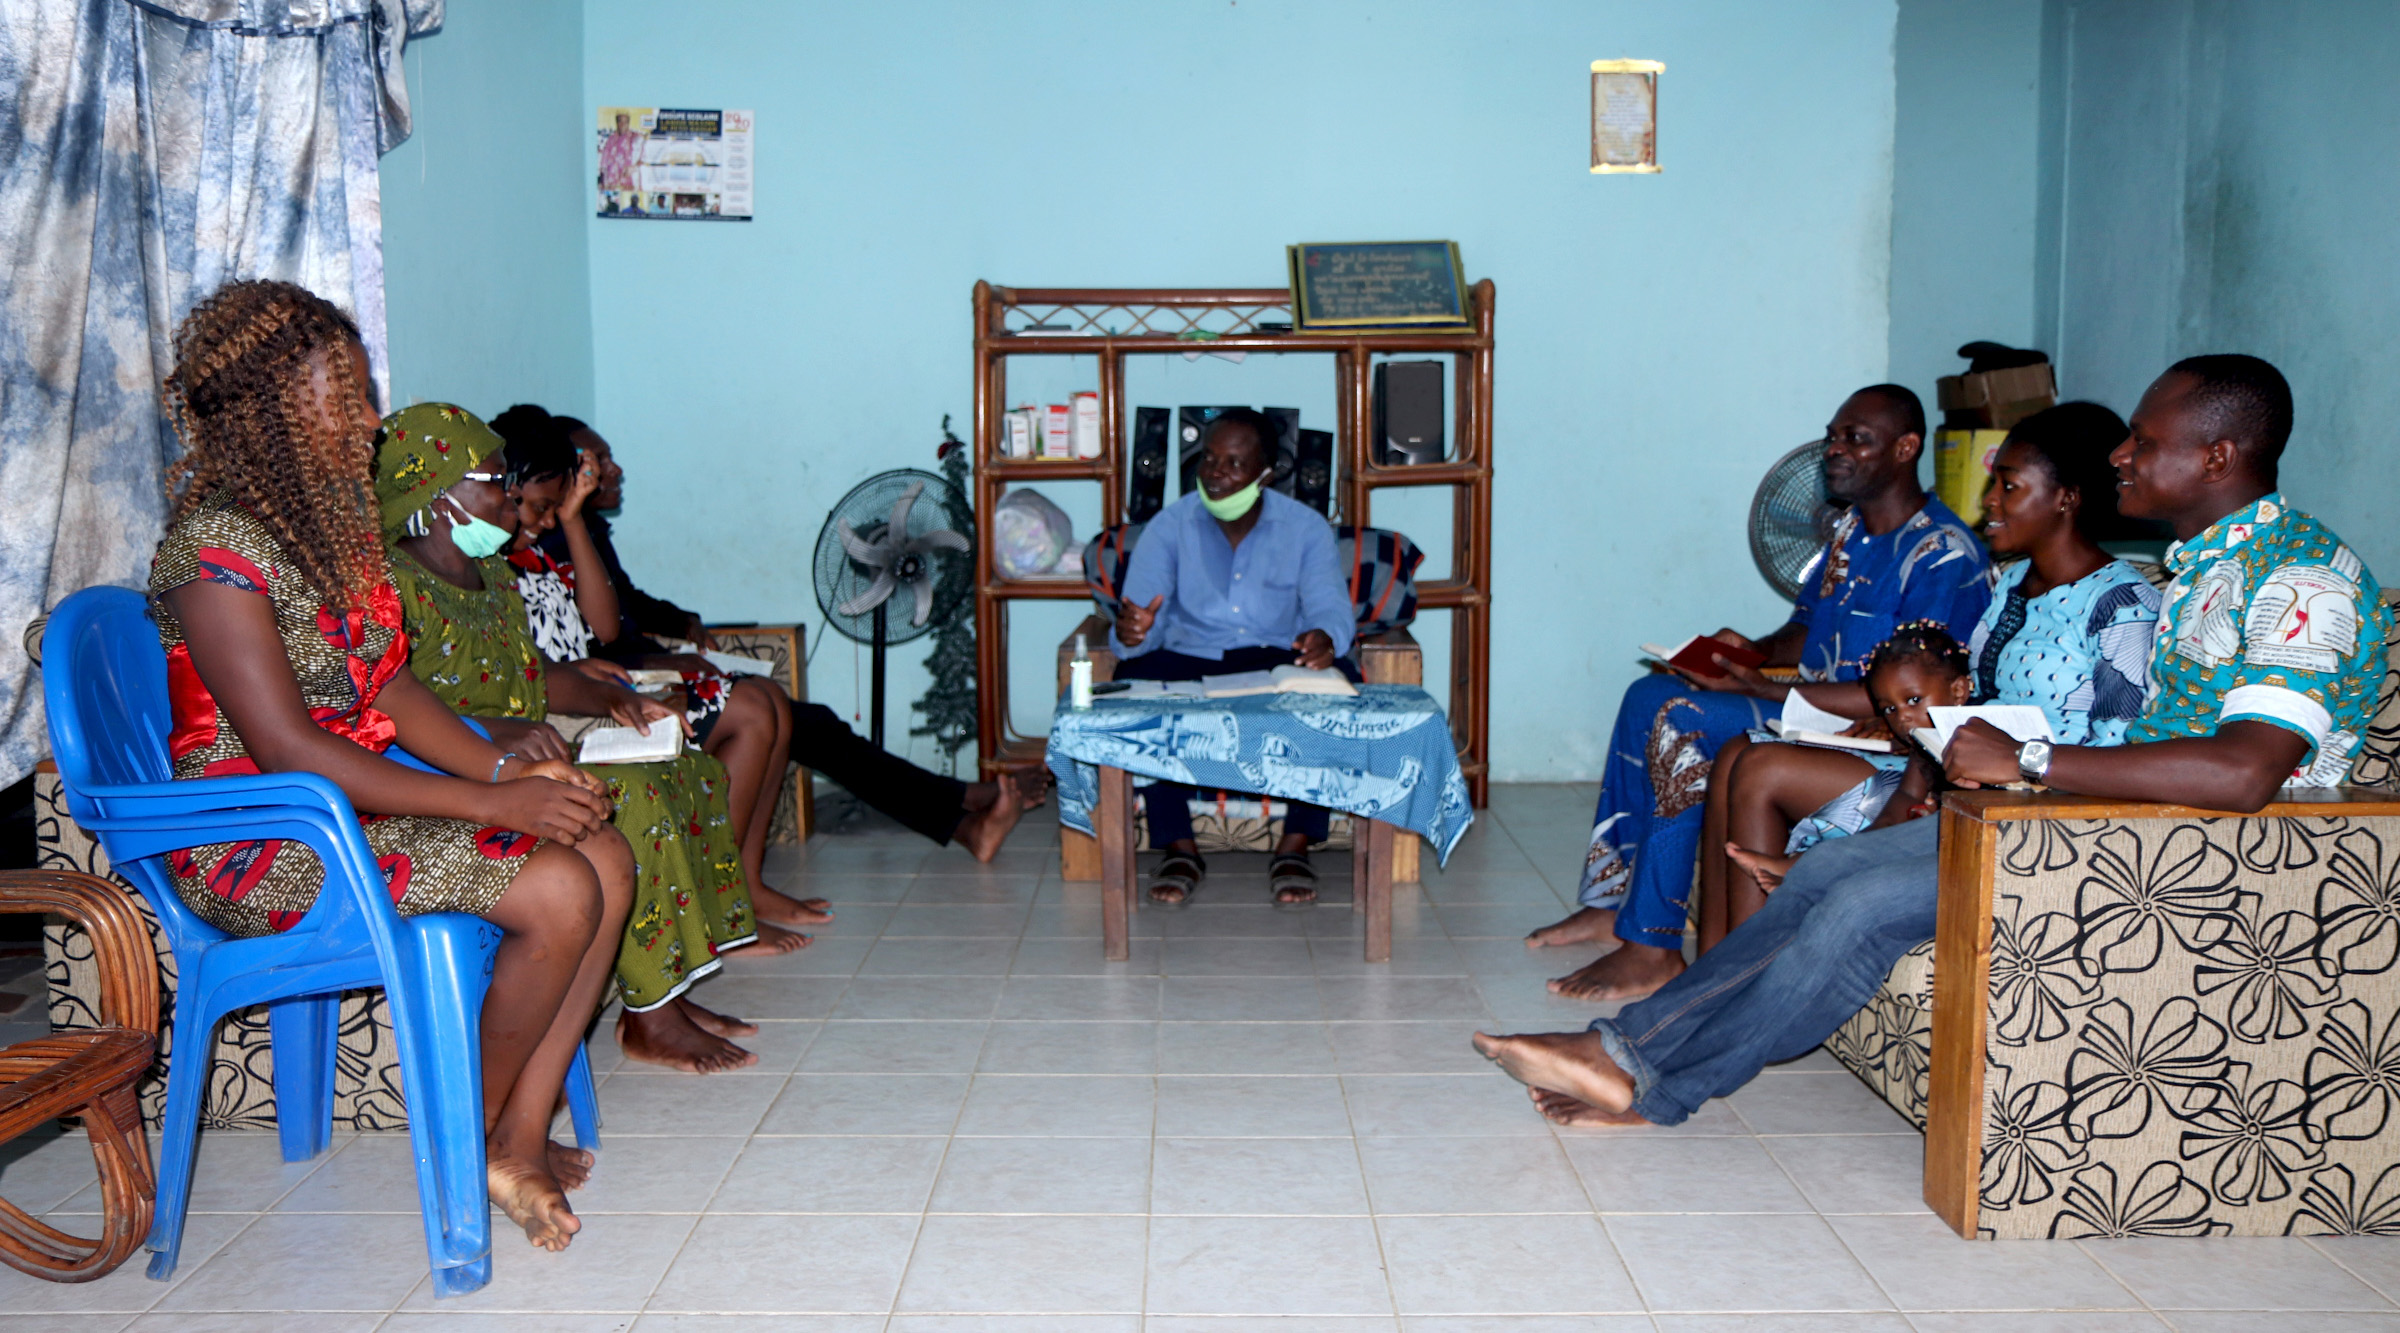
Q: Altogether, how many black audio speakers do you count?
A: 5